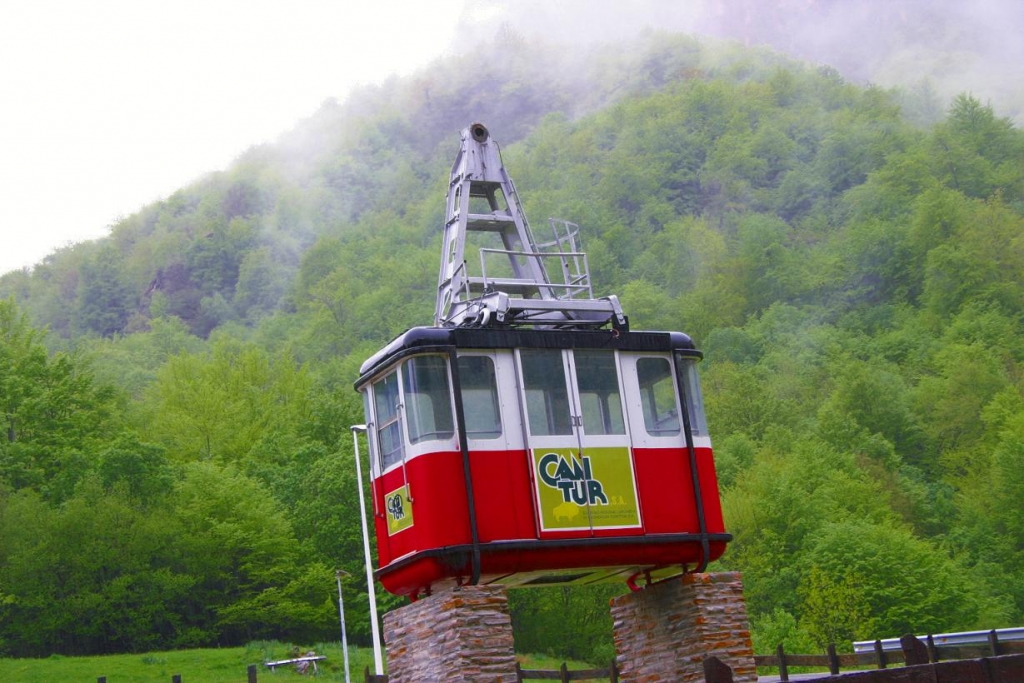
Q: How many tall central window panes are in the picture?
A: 2